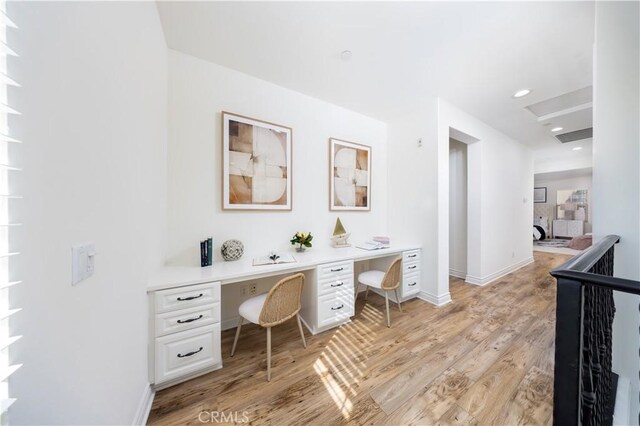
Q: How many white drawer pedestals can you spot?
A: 3